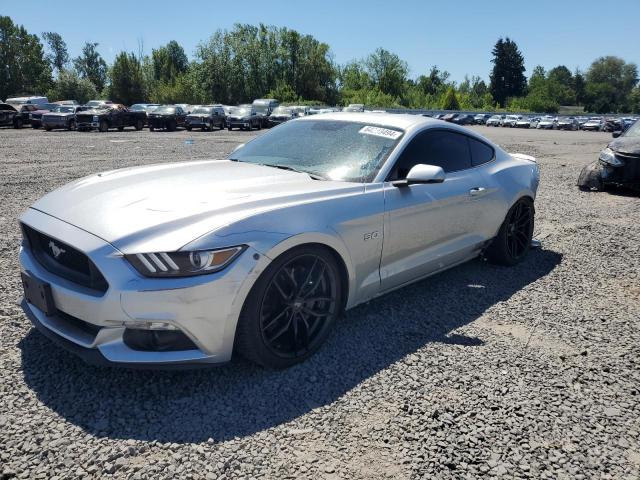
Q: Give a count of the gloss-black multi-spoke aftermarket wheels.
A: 2